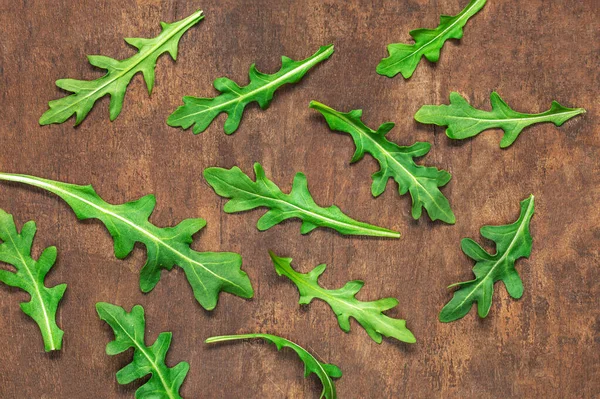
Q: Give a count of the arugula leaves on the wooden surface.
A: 12